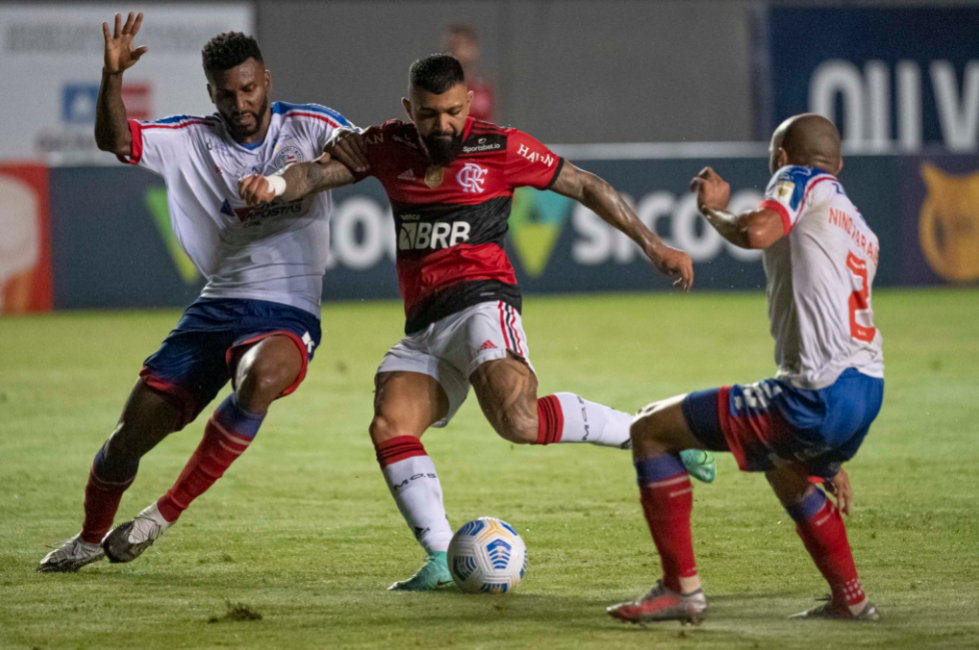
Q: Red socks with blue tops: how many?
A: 4